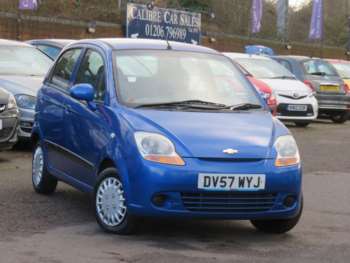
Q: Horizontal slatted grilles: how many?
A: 1